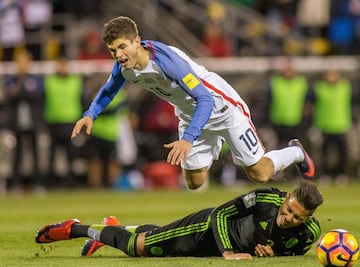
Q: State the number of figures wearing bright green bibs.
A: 4